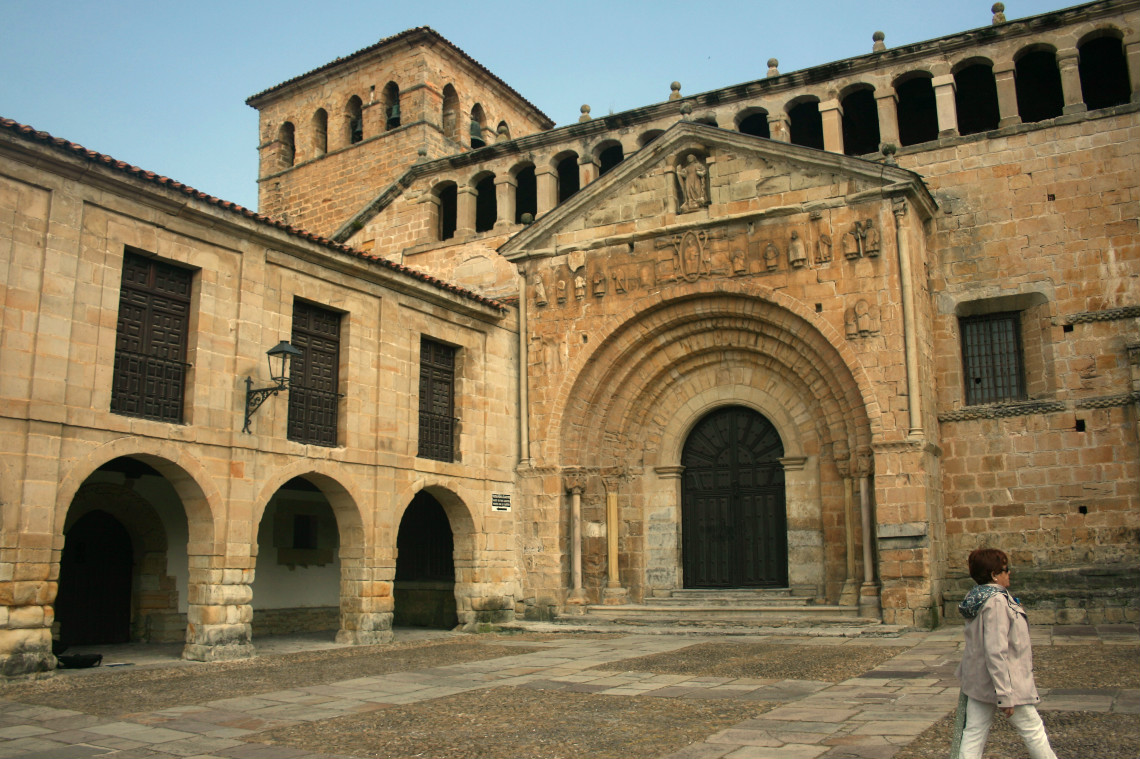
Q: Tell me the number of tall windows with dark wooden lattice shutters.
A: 3